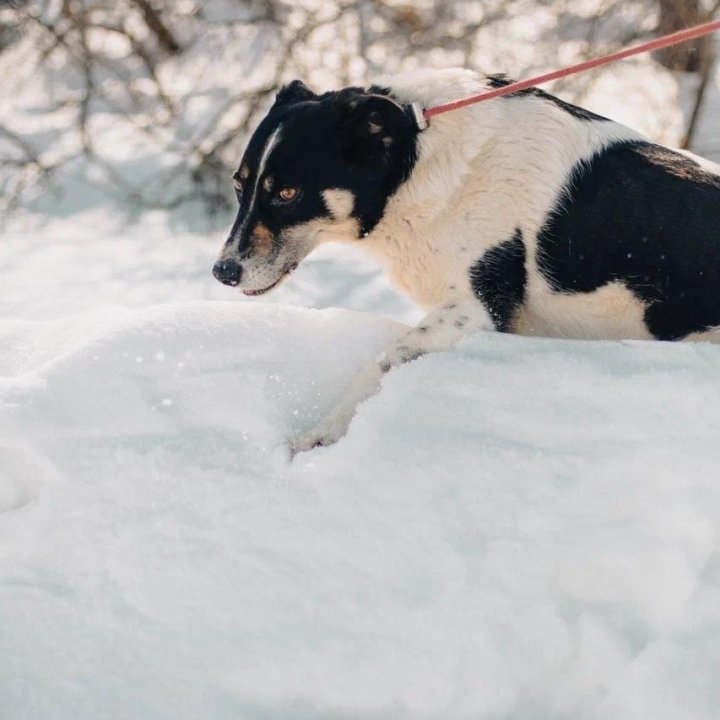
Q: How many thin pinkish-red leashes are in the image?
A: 1